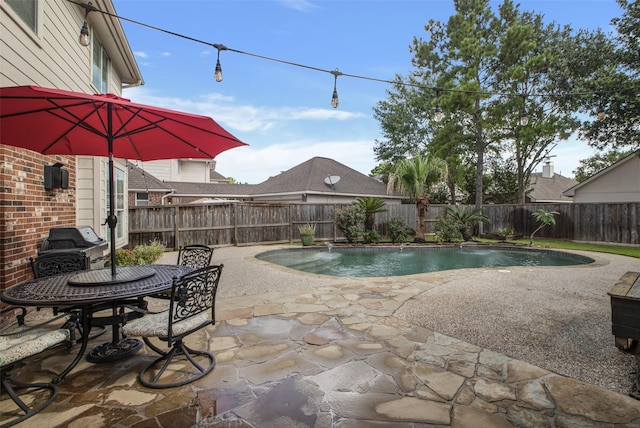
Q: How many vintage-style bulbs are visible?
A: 6